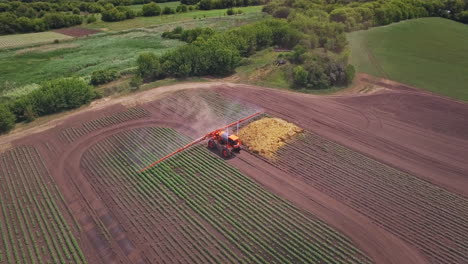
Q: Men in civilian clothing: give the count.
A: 0